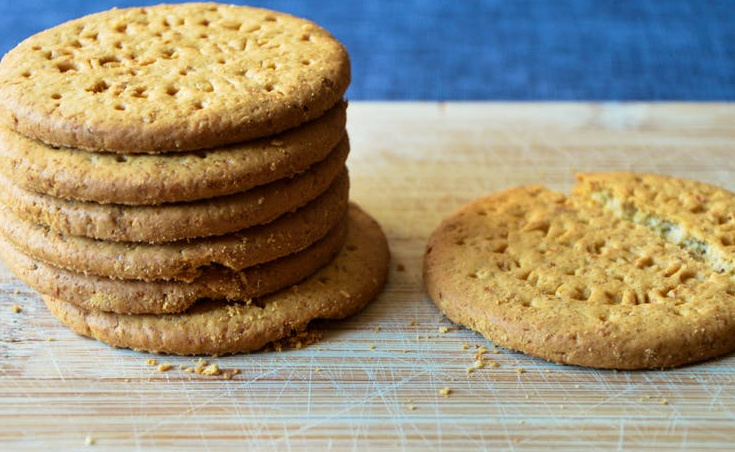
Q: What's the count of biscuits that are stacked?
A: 6